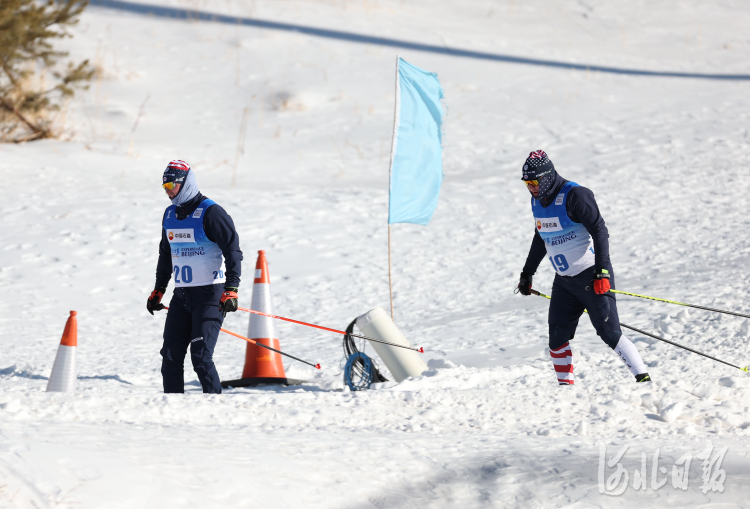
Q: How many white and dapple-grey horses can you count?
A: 0